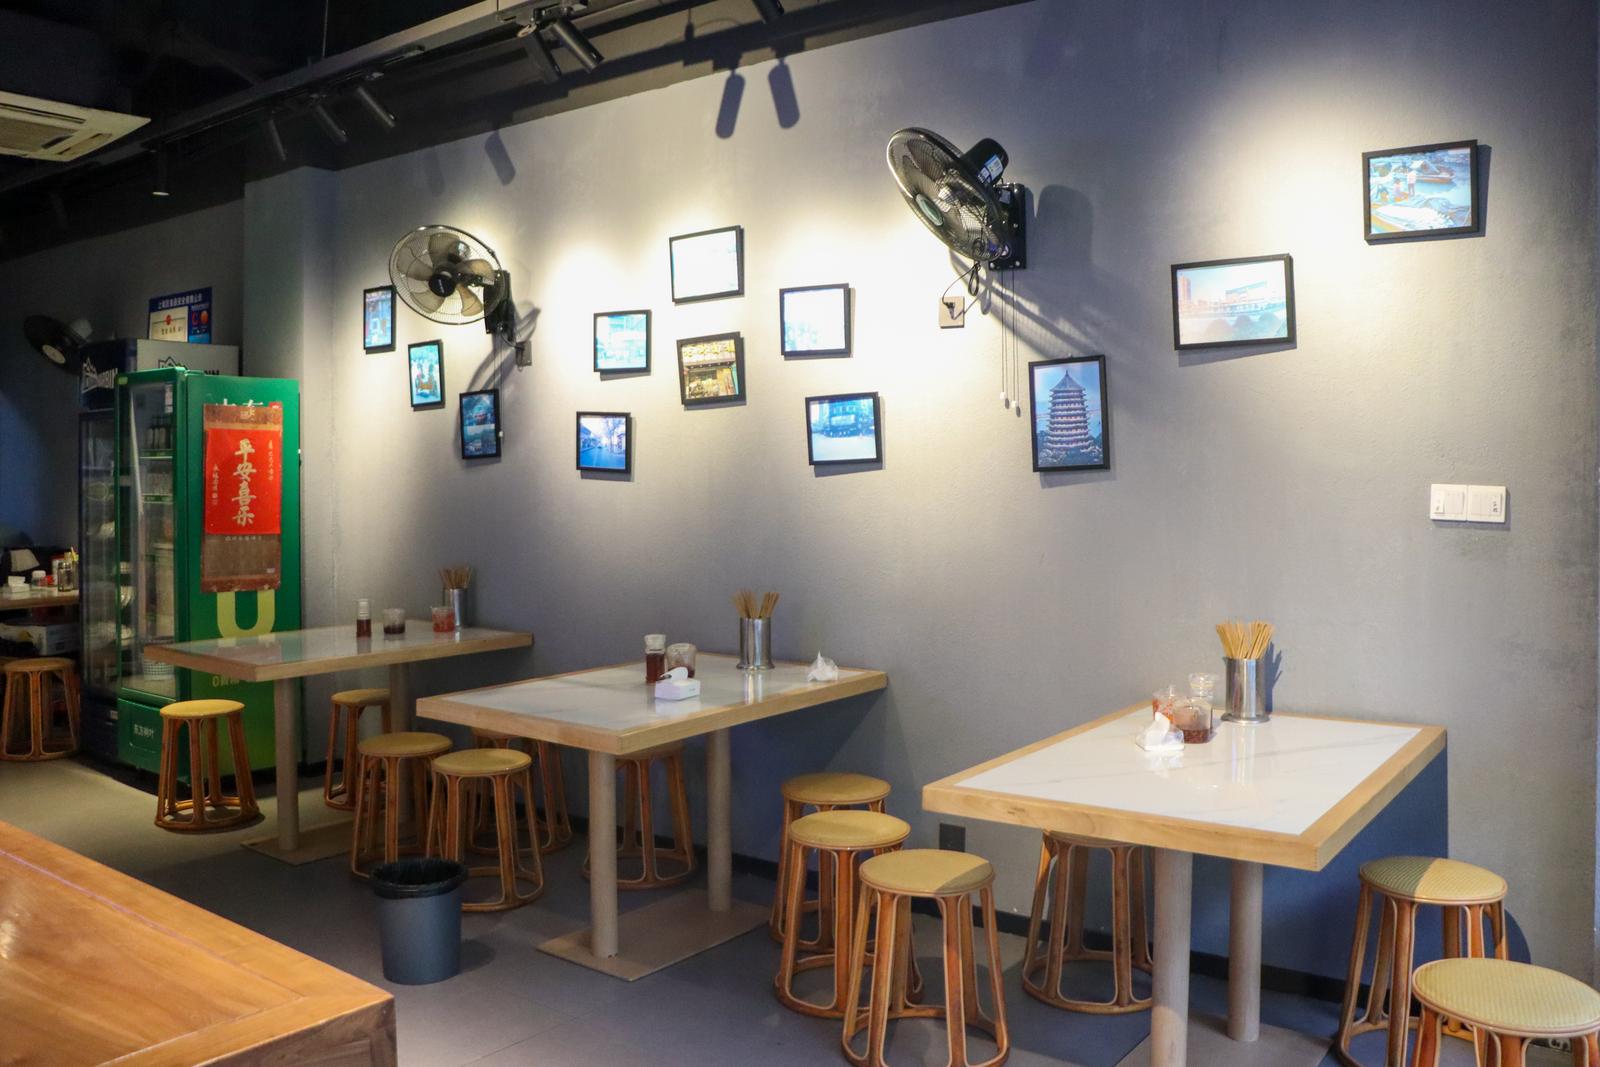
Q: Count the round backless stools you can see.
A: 13